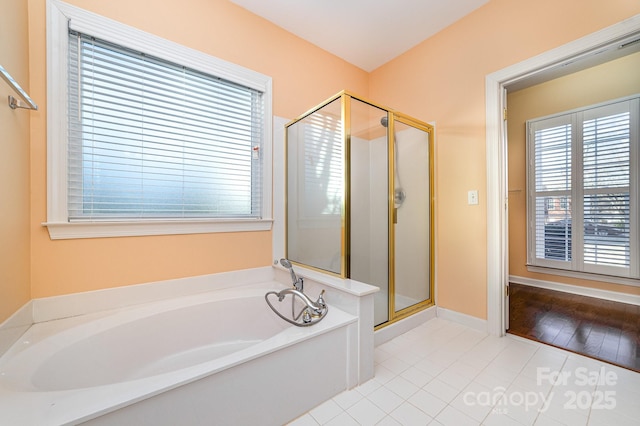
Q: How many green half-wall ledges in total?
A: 0